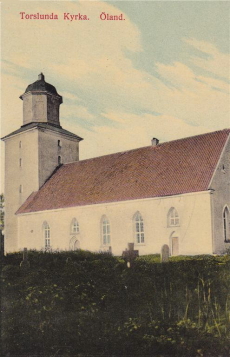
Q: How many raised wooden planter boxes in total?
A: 0